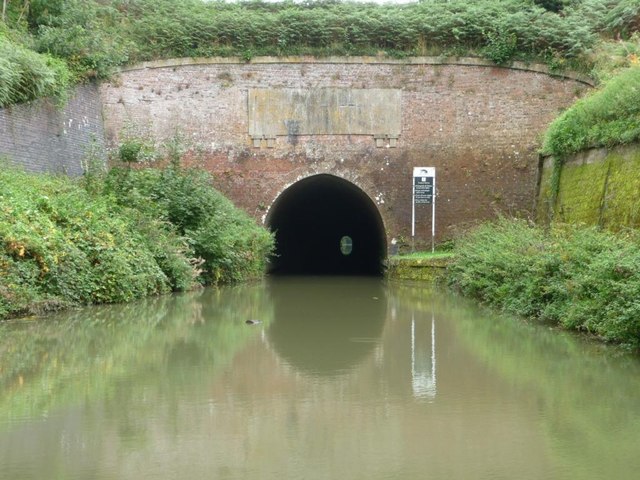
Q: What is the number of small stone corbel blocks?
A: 4